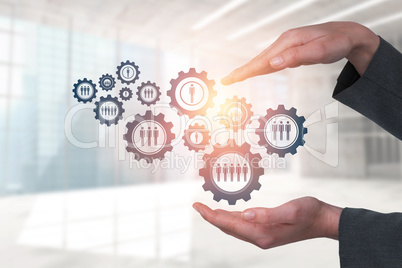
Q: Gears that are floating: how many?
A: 12